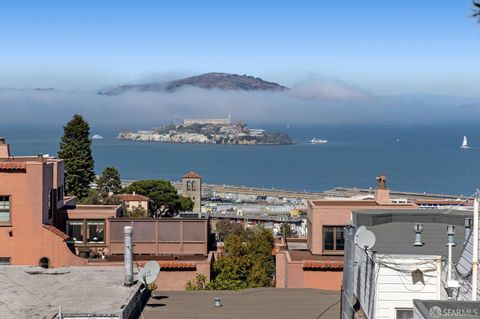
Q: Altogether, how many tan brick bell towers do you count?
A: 1